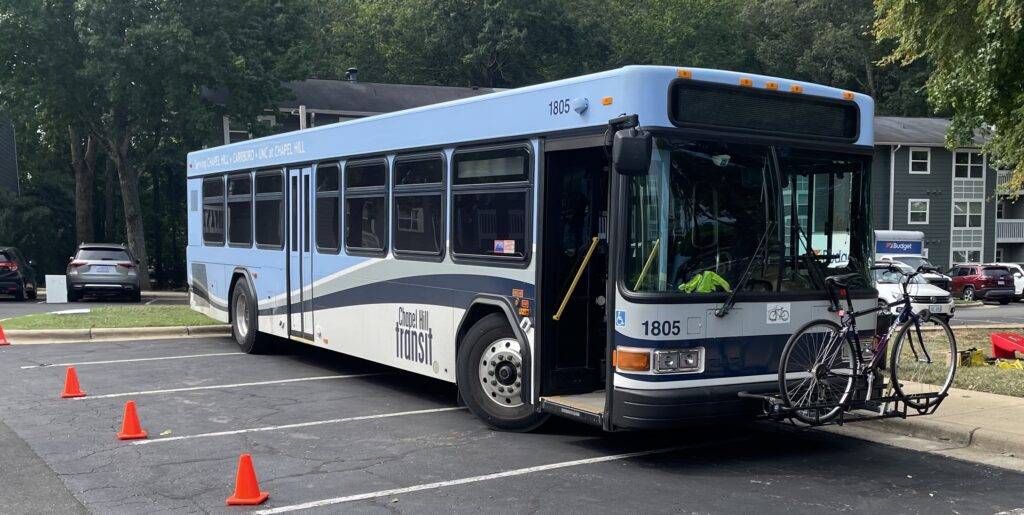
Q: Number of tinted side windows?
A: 7